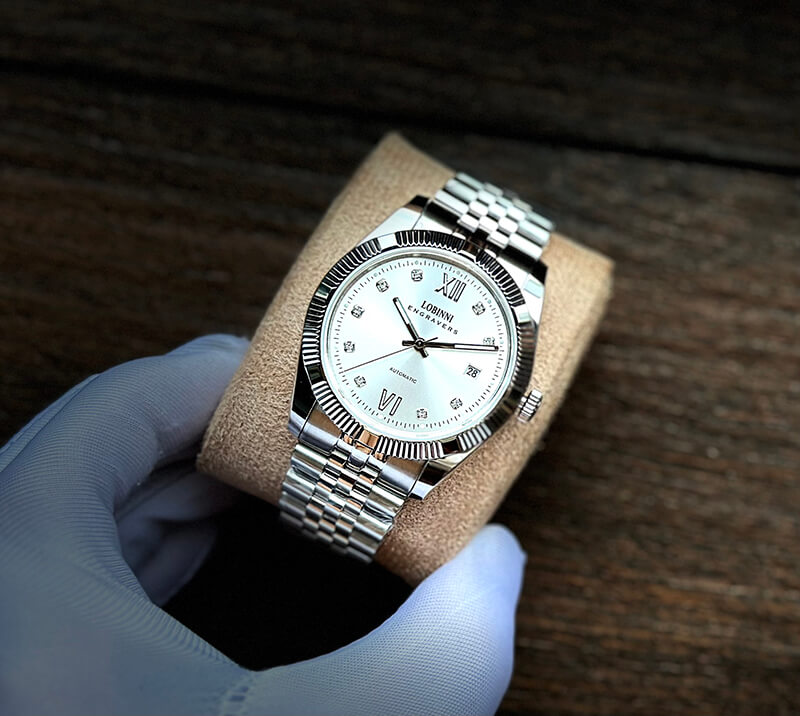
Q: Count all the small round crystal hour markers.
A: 9